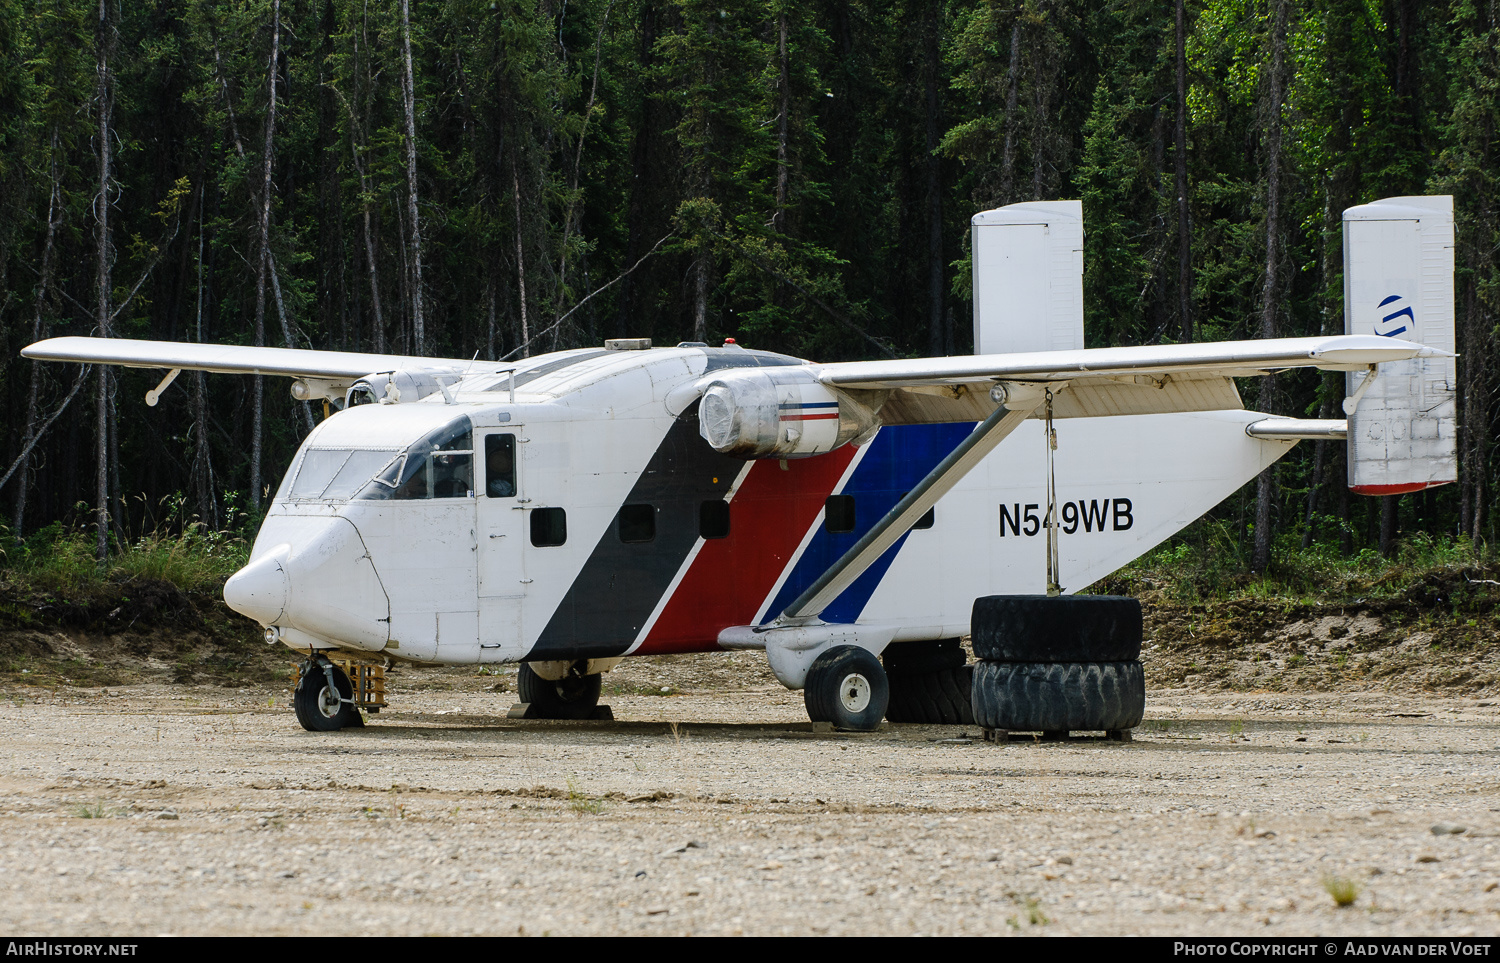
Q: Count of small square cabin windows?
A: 5